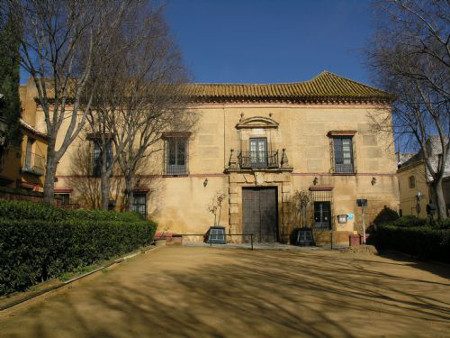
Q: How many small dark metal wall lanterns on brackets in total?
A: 3